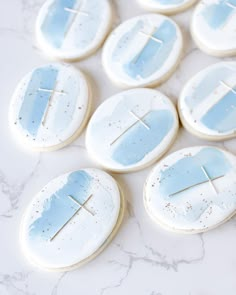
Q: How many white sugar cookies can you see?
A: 9